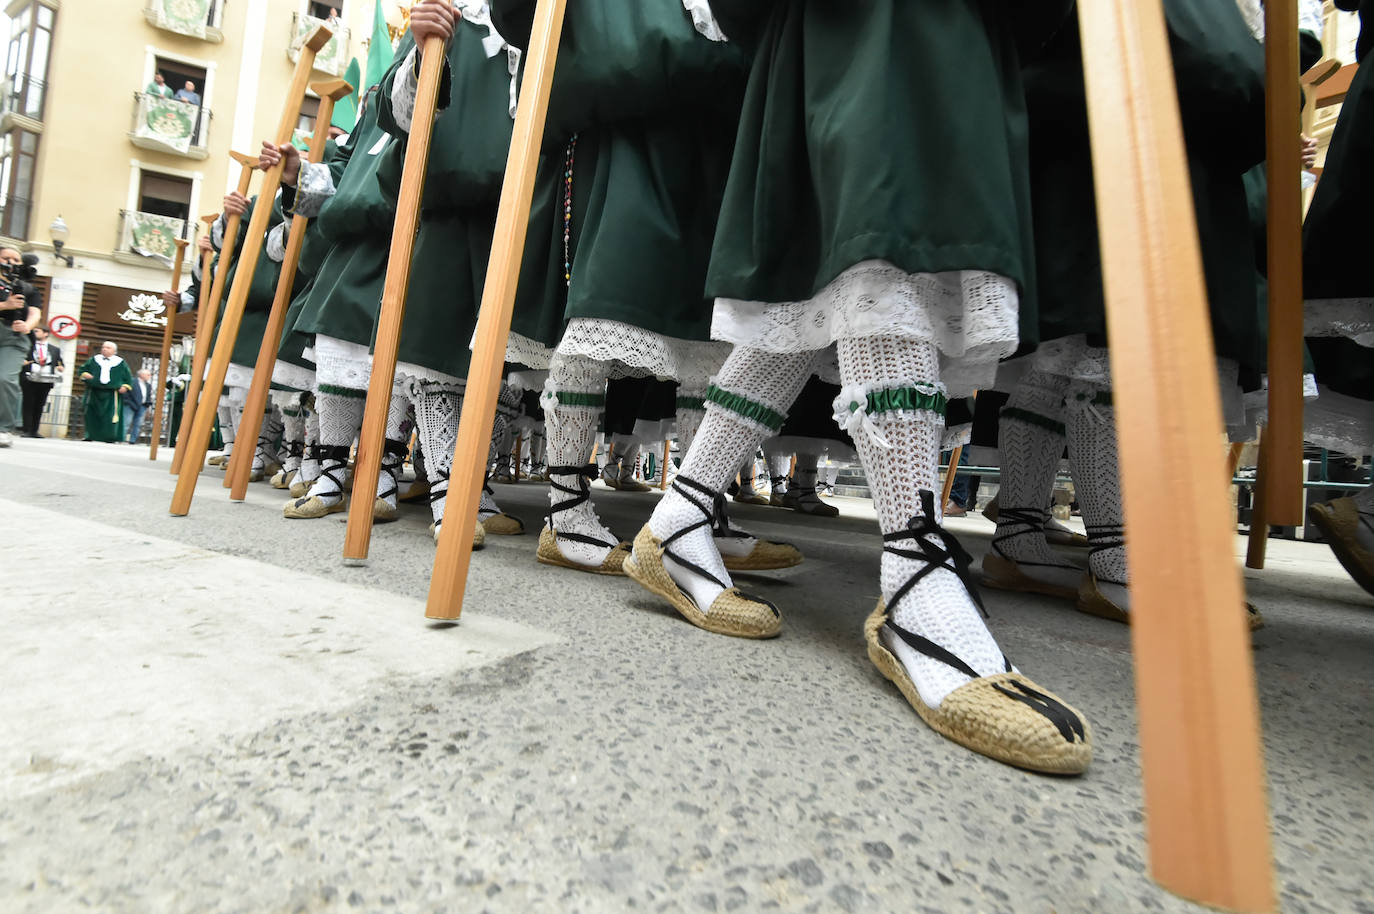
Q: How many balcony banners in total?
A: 4